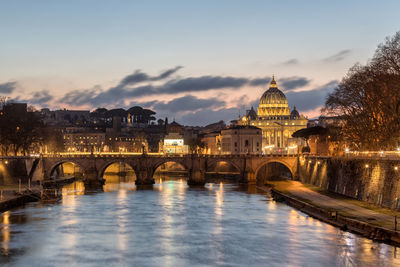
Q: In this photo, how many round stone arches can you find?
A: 5